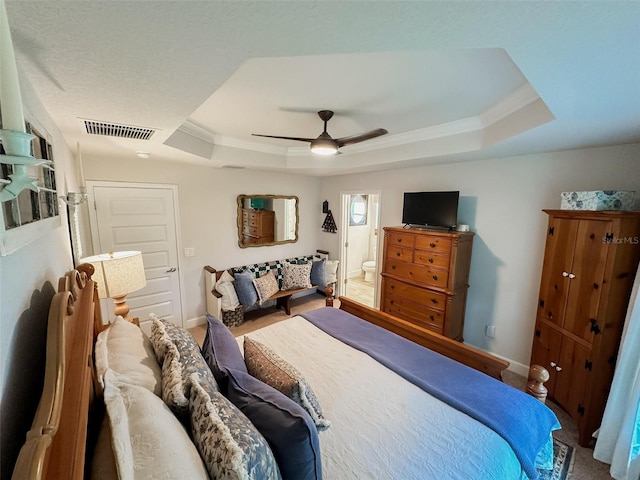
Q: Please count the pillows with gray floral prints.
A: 2